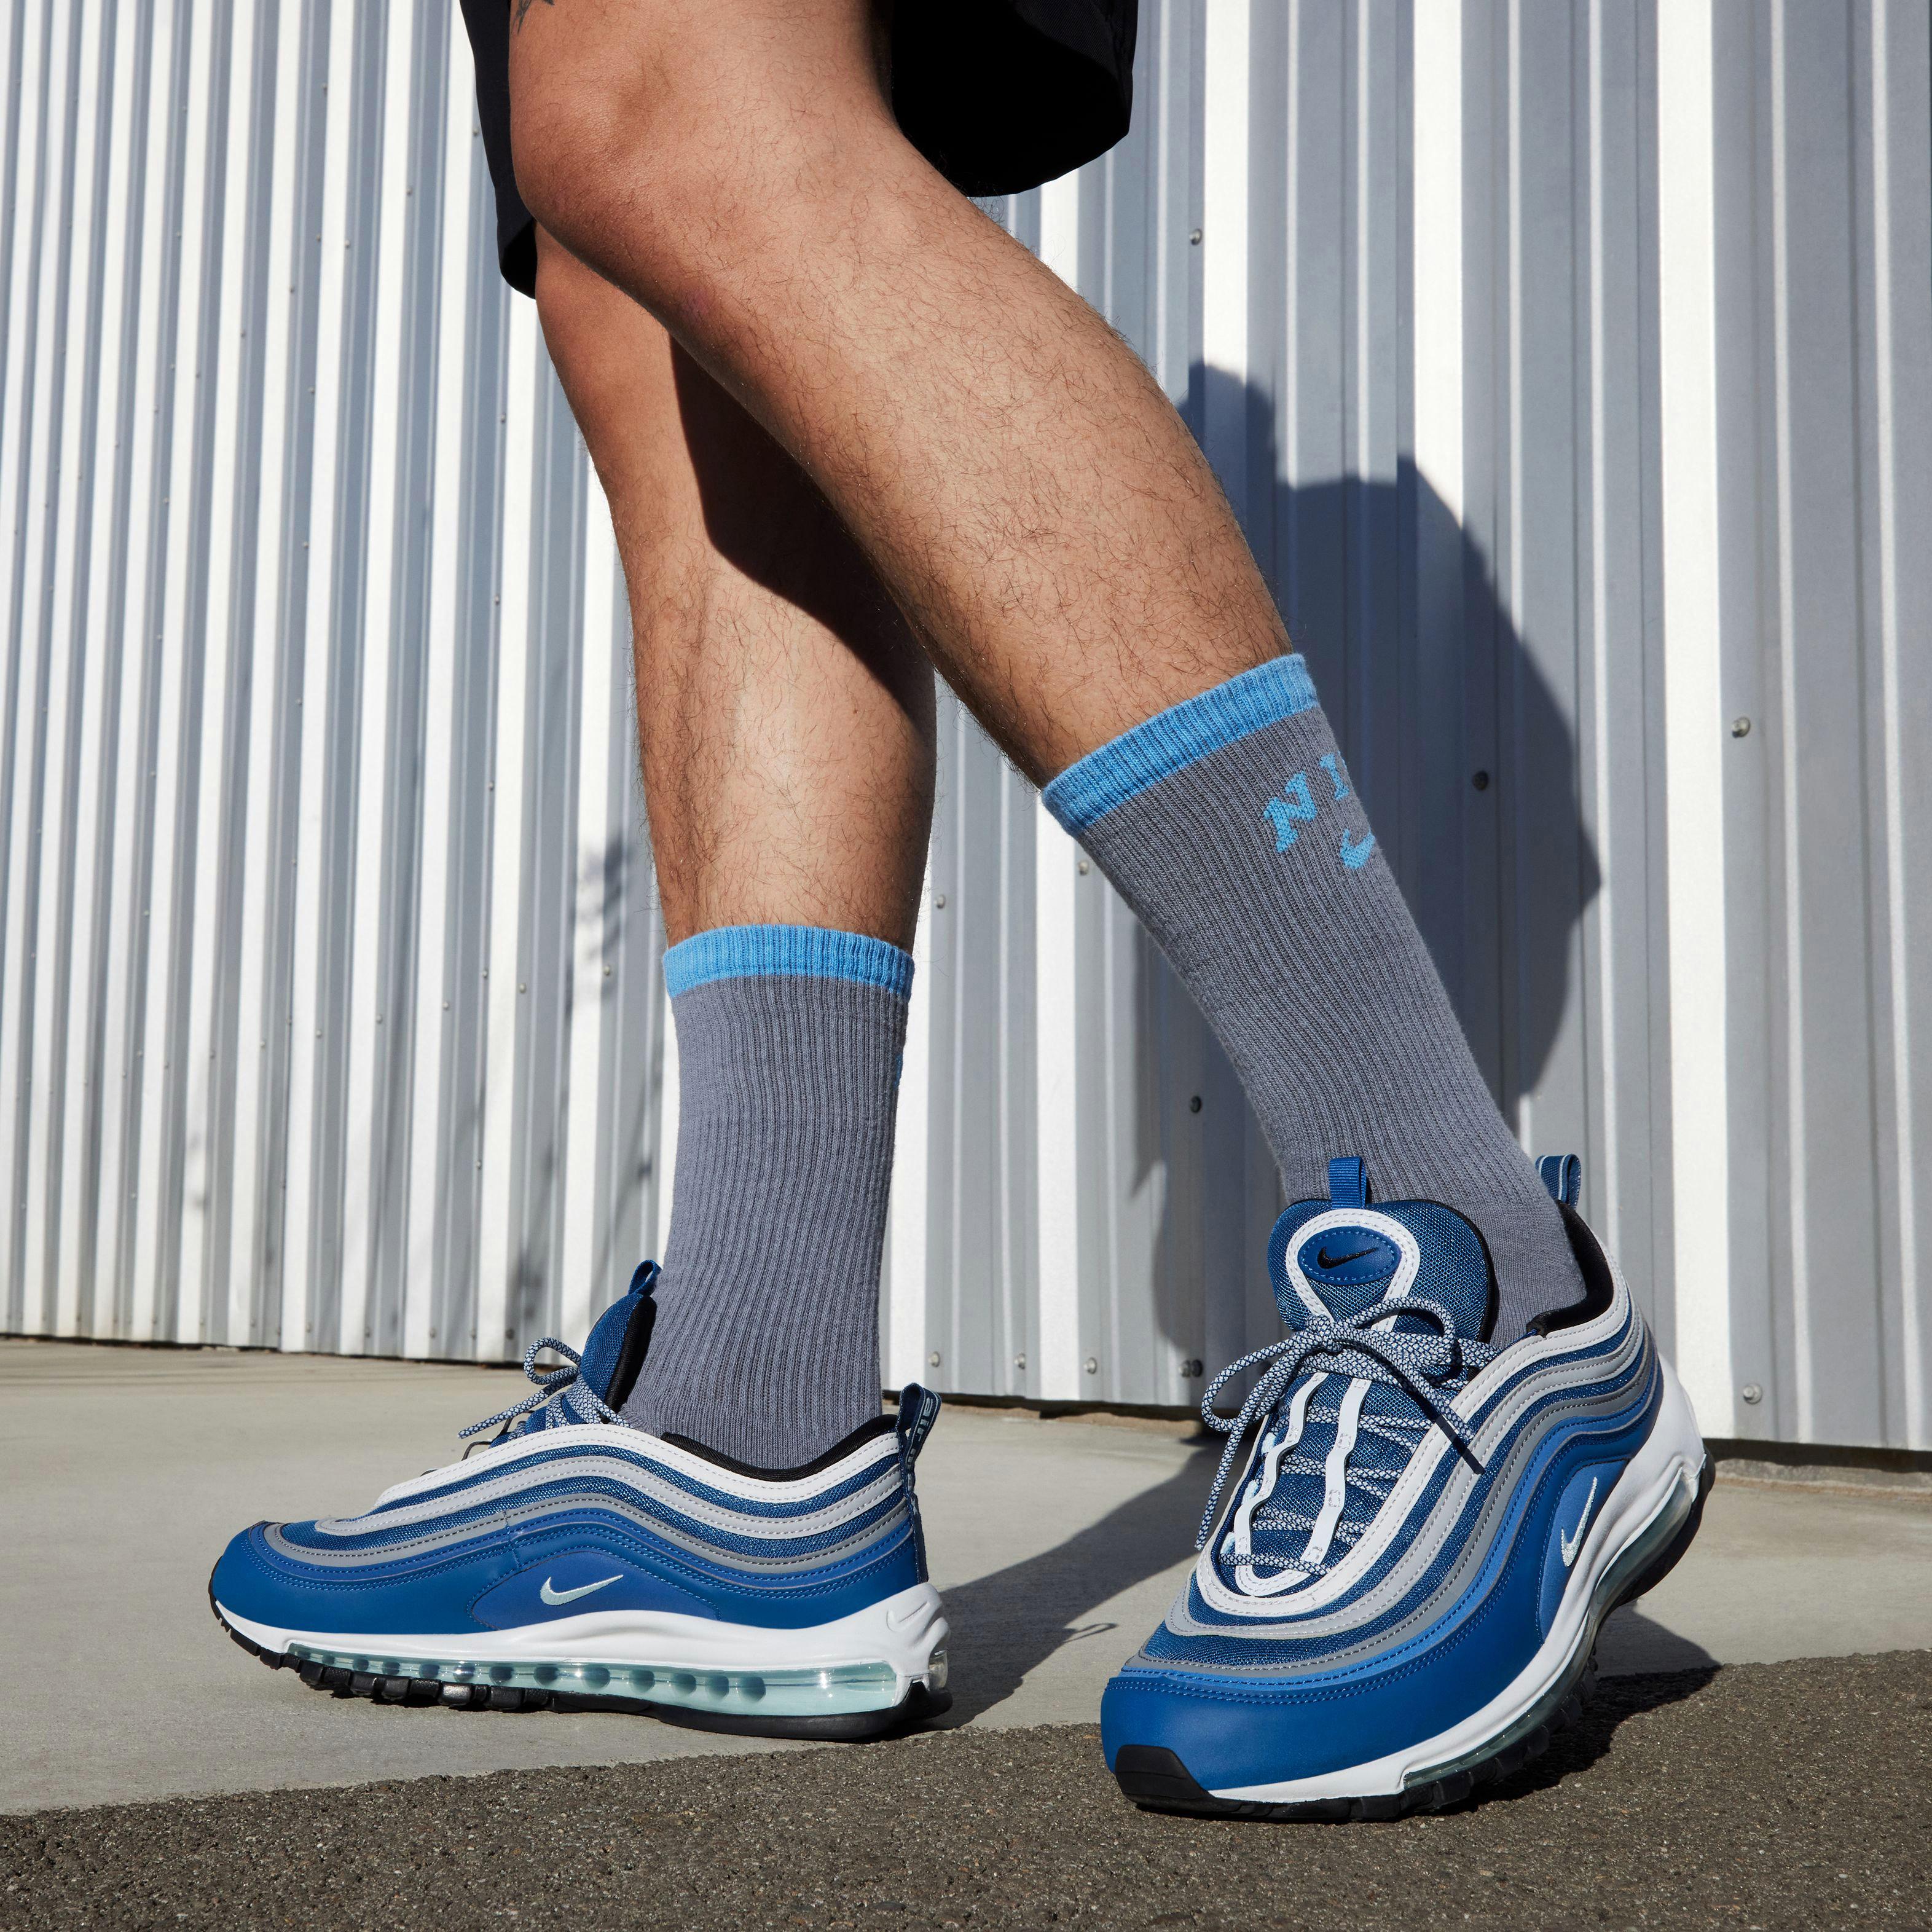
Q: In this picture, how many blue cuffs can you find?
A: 2